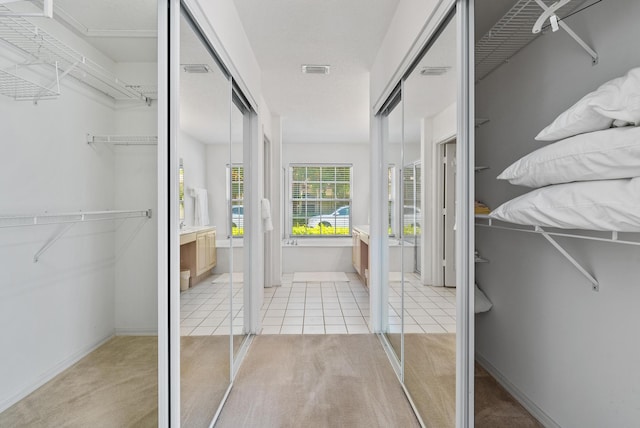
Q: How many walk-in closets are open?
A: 2